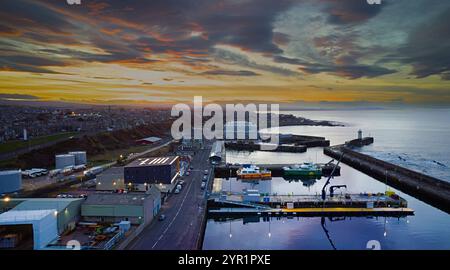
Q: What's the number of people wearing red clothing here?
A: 0